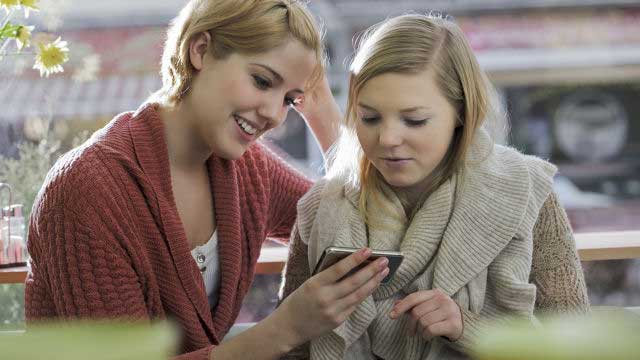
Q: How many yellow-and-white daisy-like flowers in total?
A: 4